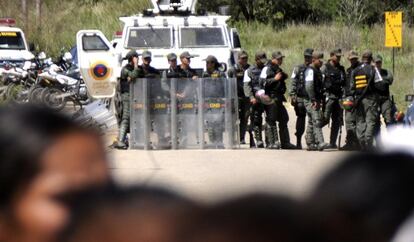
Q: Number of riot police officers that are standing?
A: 14